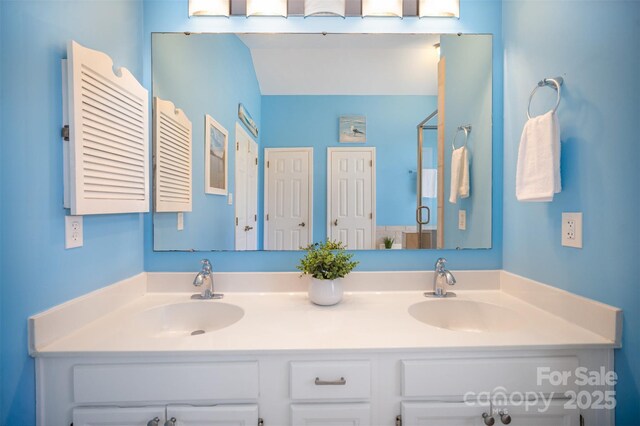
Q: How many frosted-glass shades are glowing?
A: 4